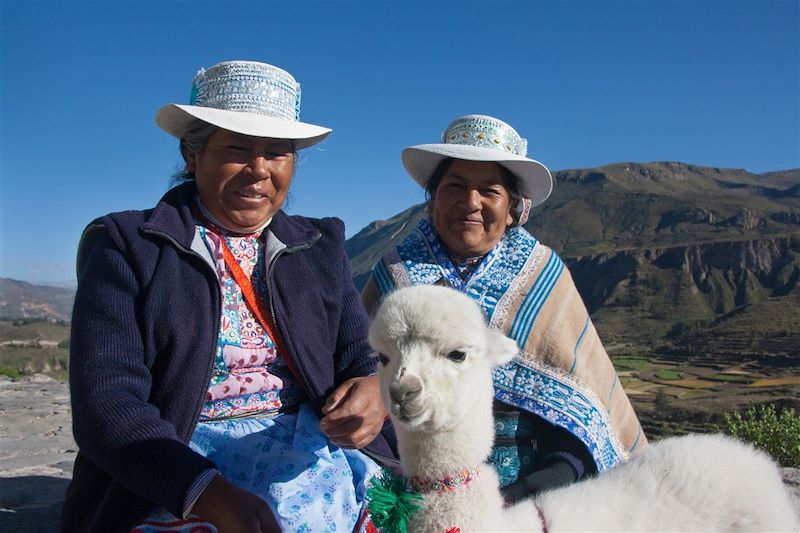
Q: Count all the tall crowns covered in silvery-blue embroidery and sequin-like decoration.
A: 2